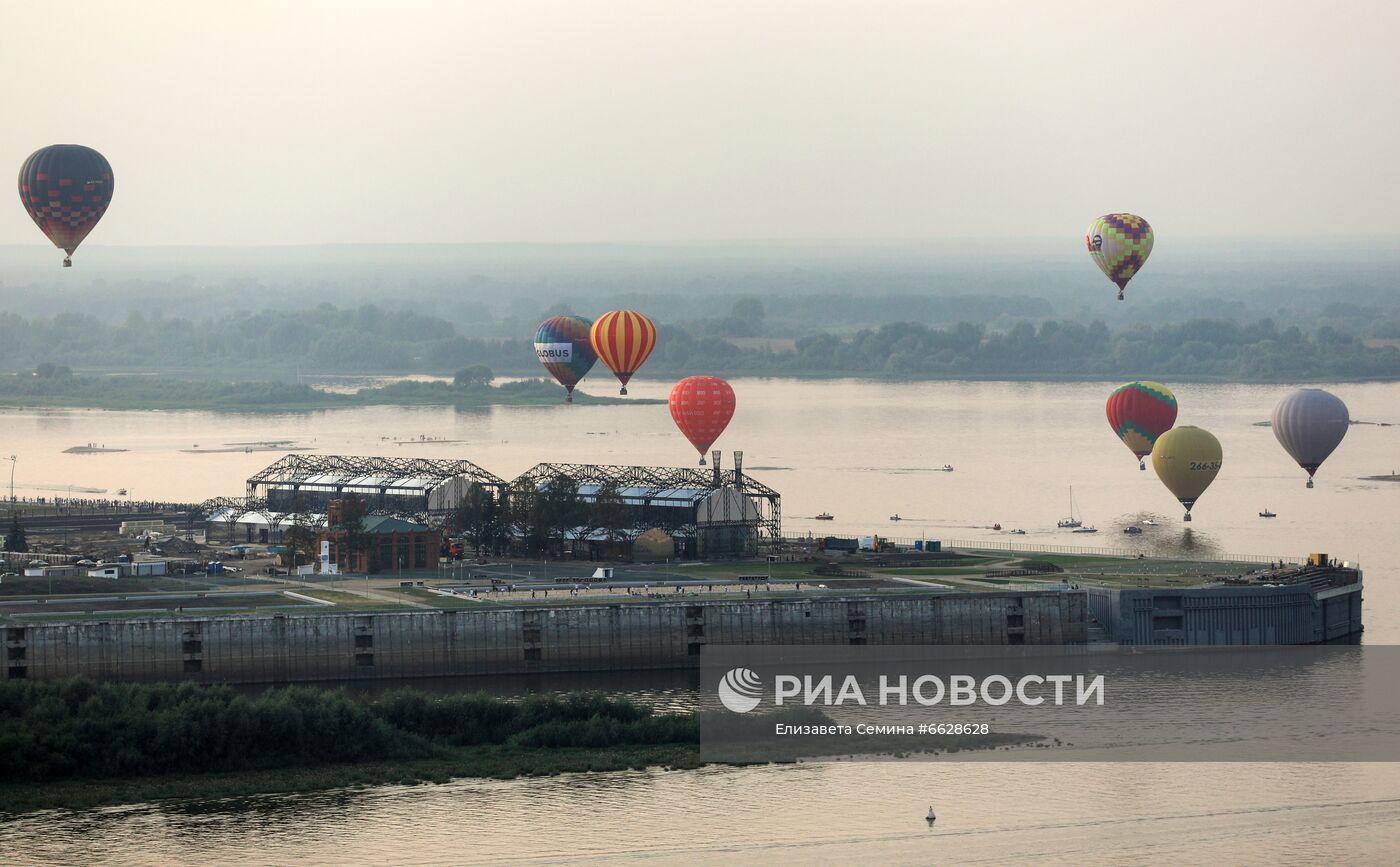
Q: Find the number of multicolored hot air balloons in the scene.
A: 5